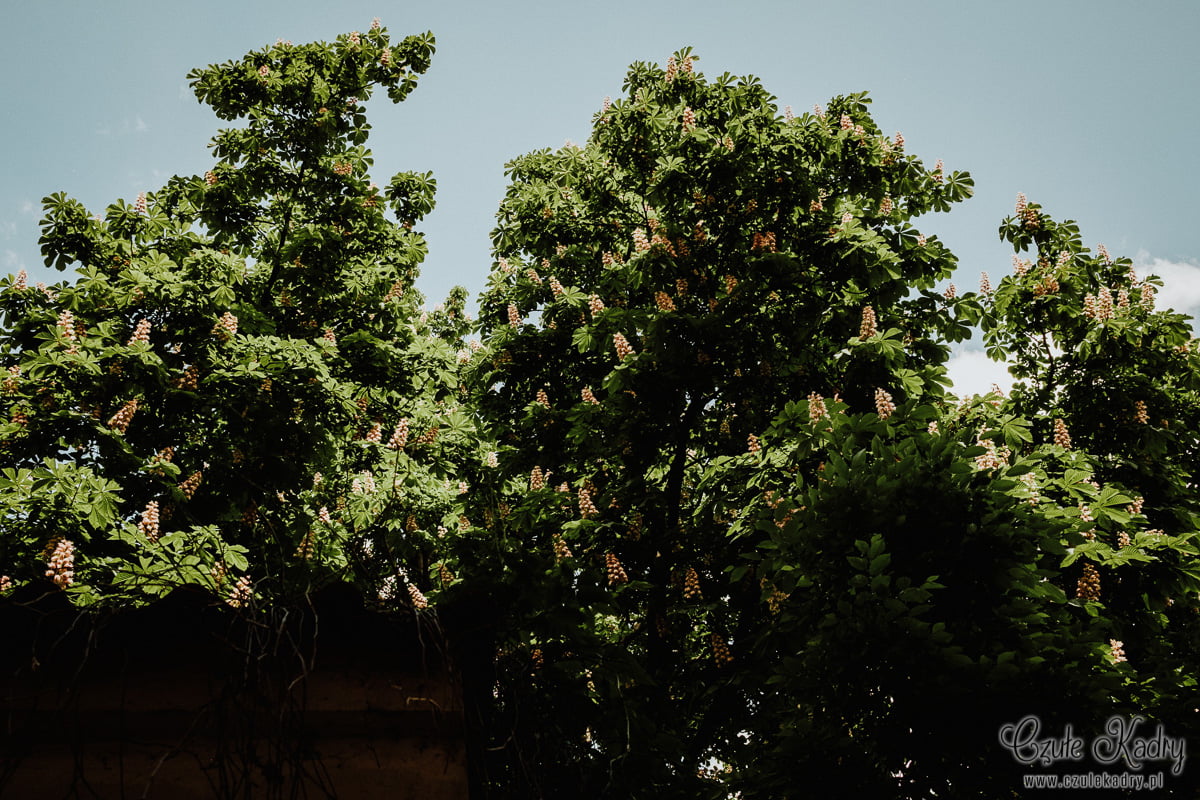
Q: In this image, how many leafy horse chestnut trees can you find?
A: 3